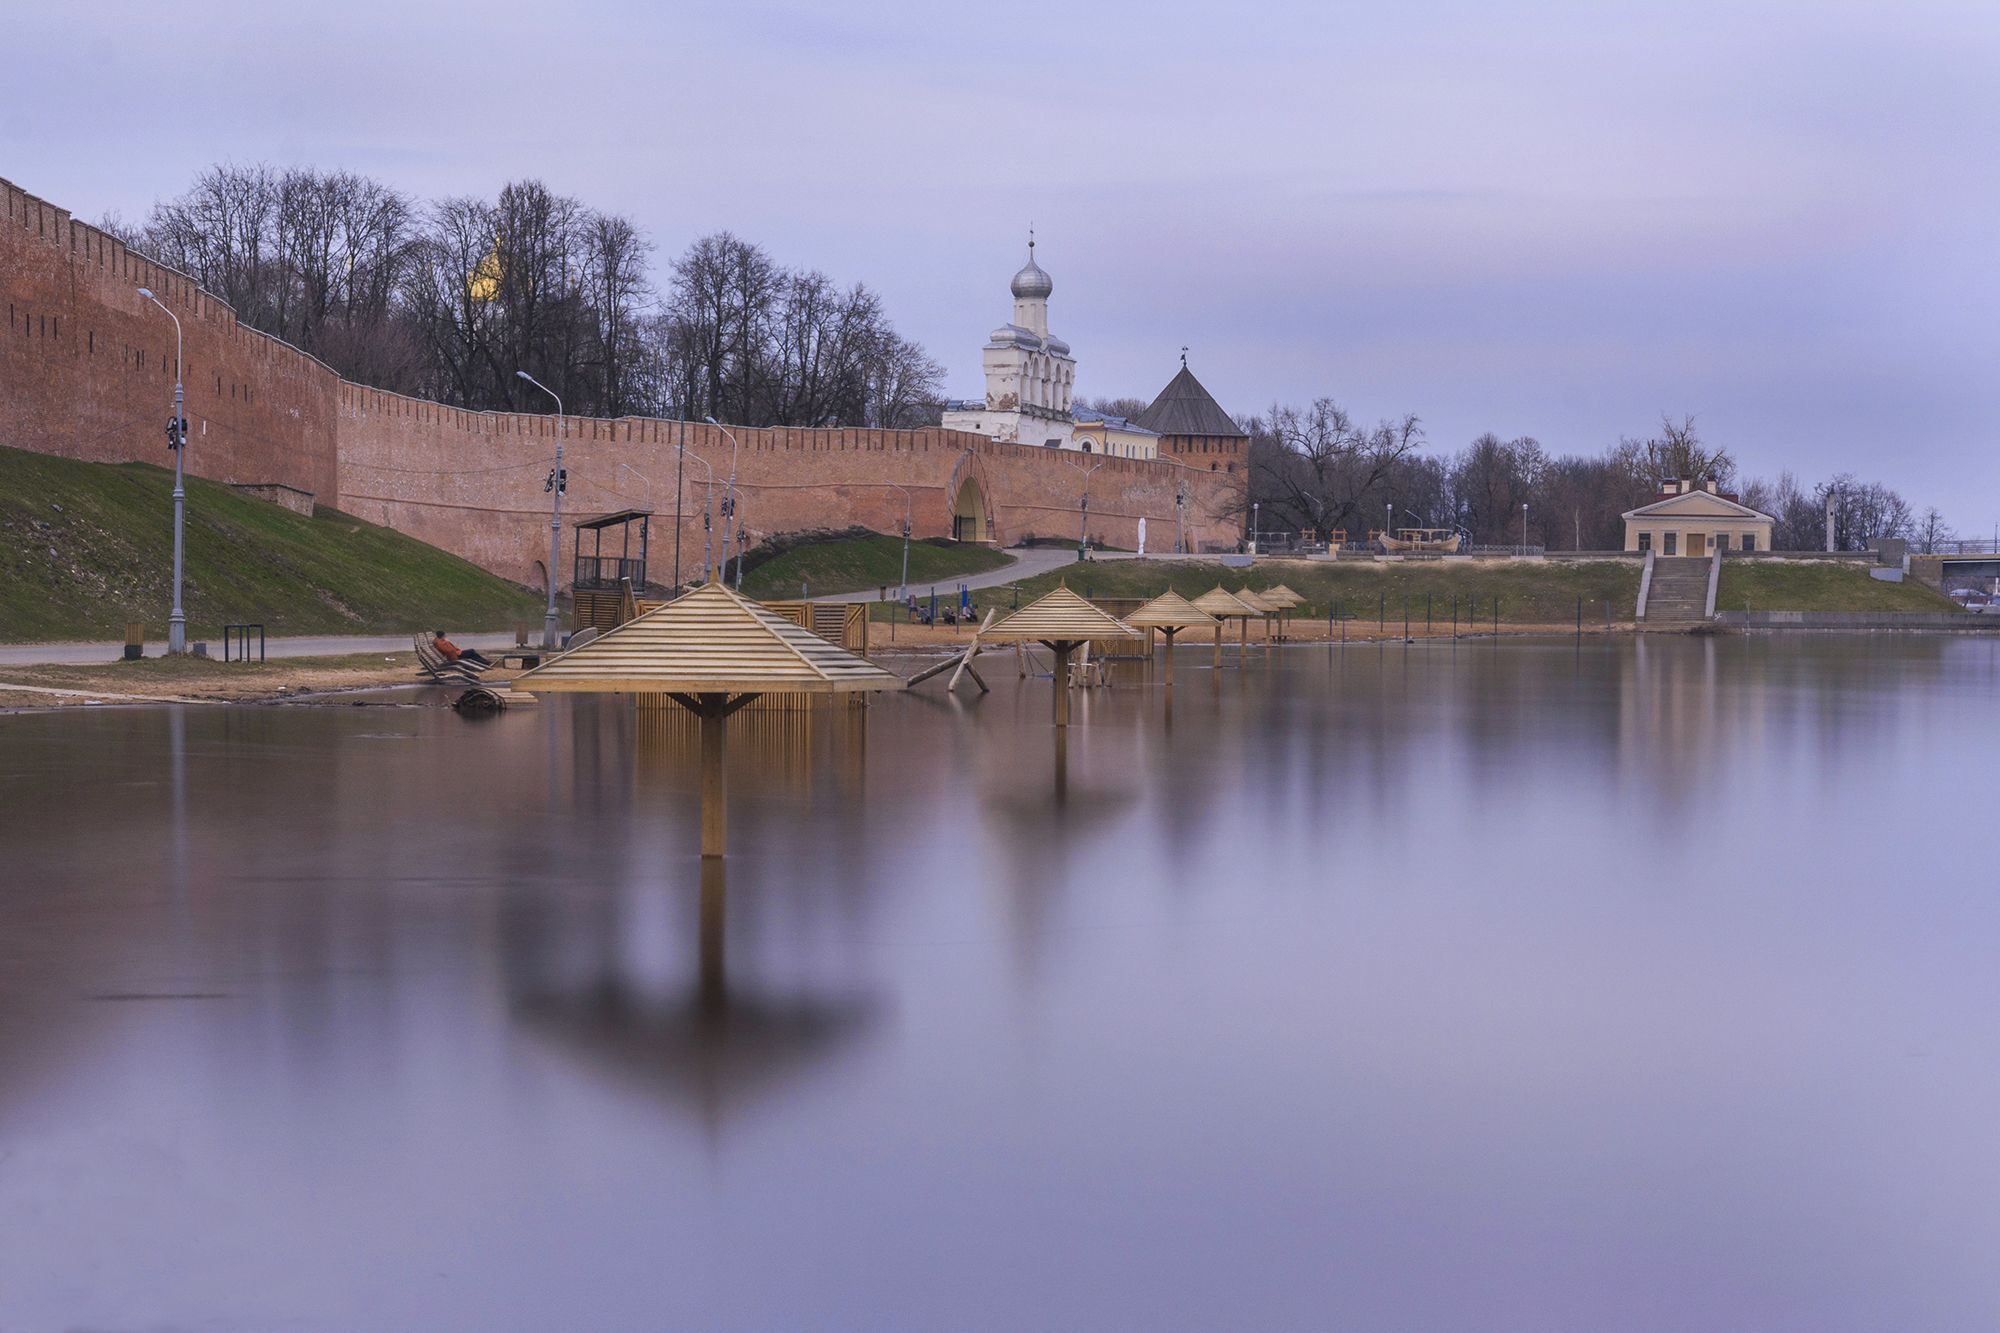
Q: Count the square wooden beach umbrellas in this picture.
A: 7